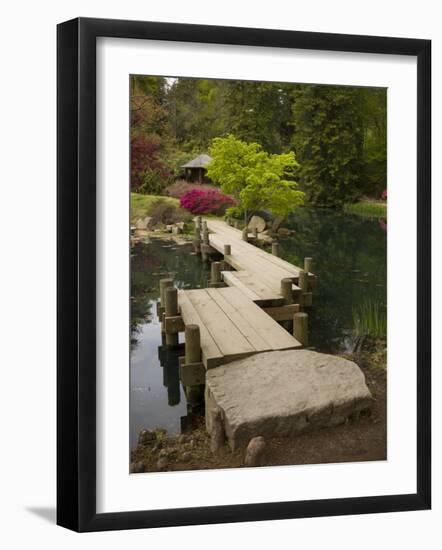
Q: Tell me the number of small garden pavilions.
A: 1